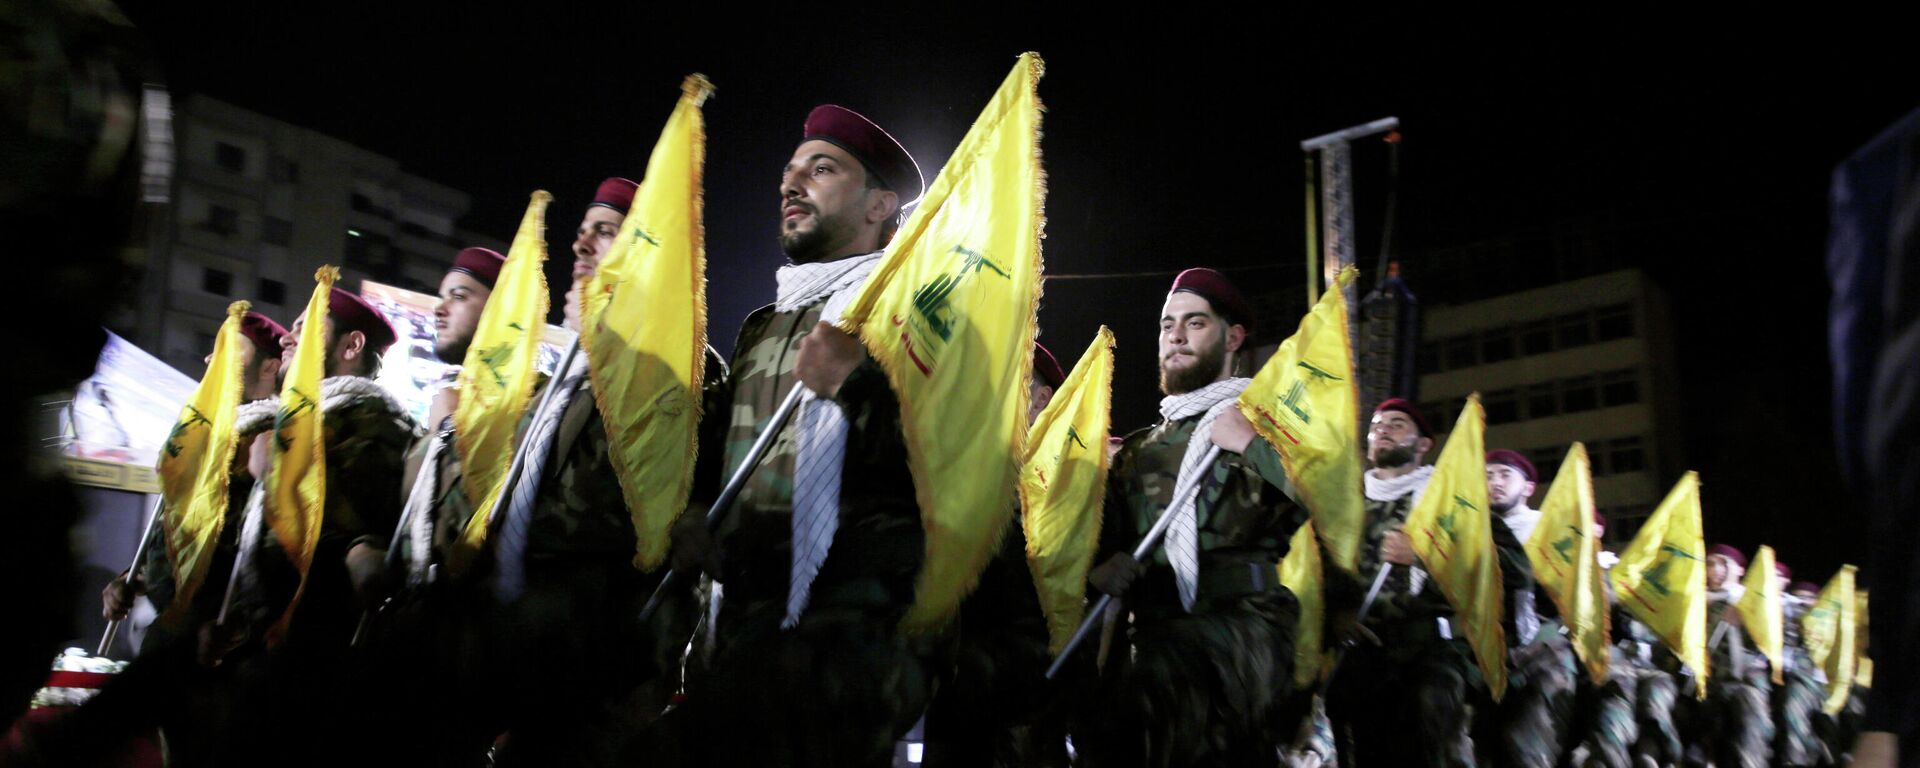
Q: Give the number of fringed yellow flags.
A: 14